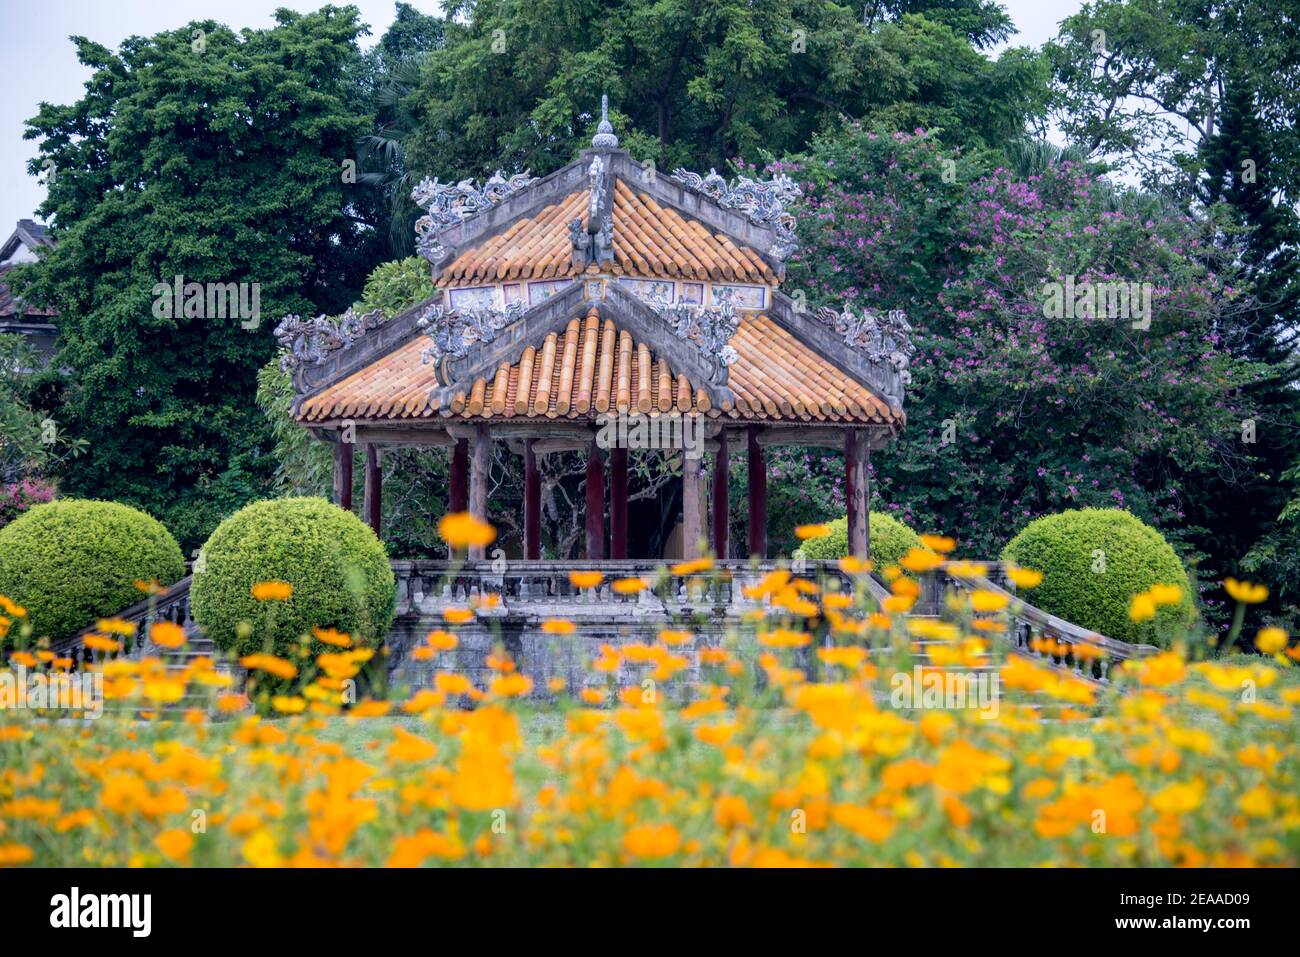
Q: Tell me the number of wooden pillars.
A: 11